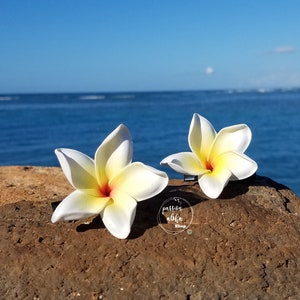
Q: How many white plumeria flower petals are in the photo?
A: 10